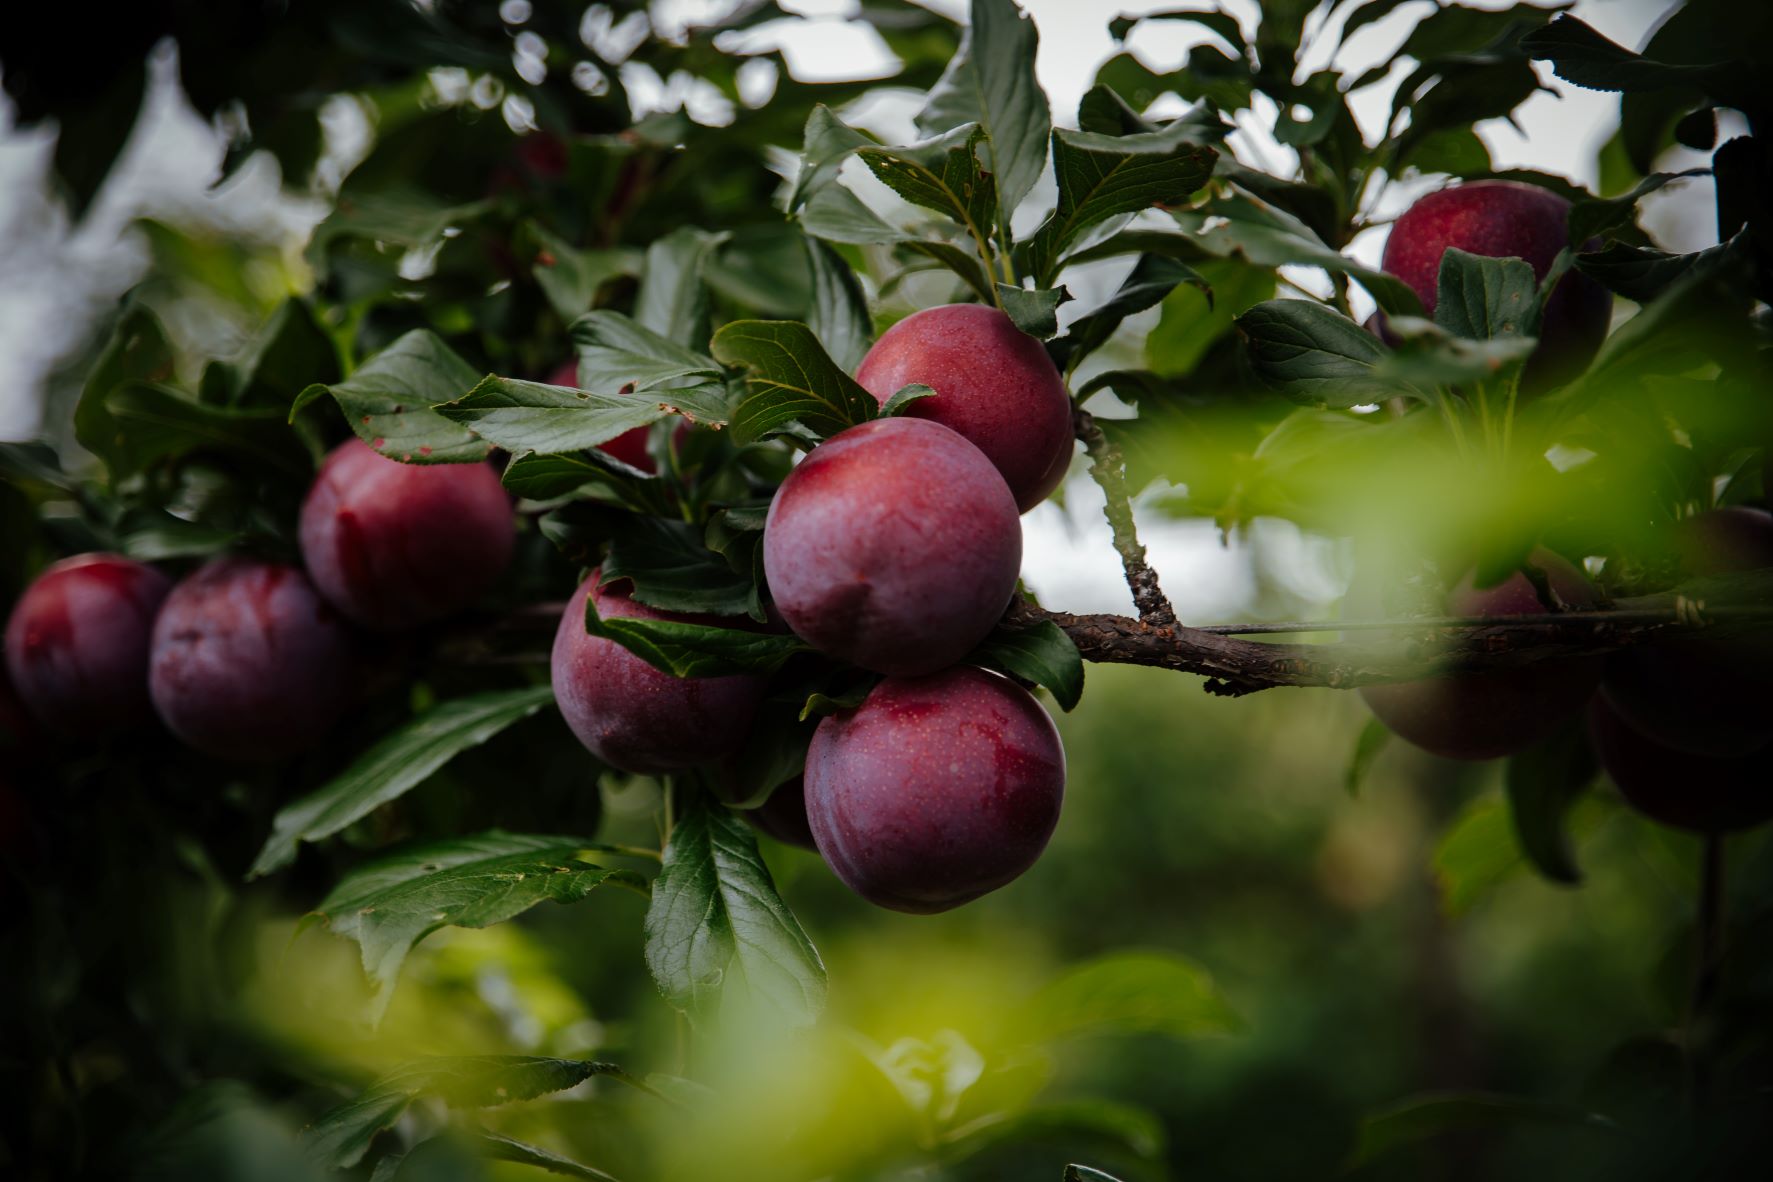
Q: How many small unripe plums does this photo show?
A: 0